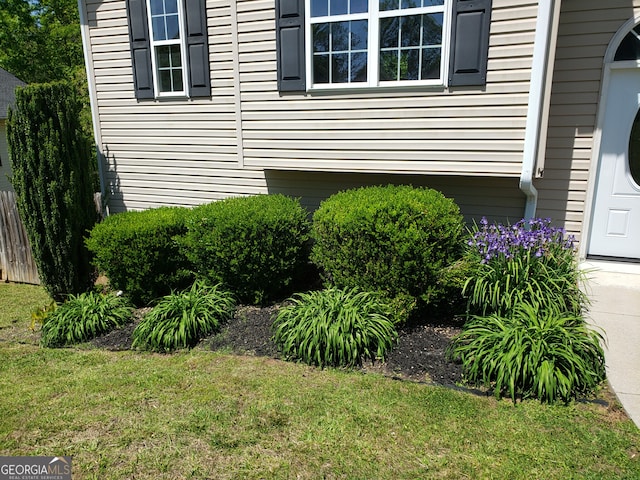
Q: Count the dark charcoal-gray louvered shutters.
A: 4